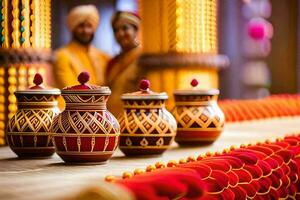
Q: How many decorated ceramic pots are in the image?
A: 4